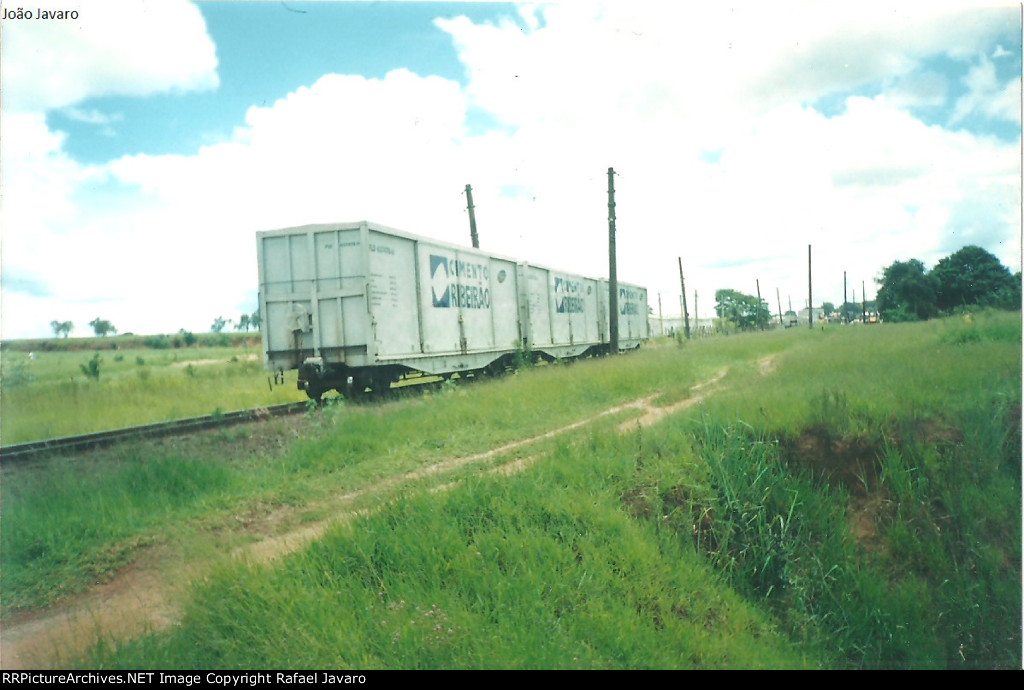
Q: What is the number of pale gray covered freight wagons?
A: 3